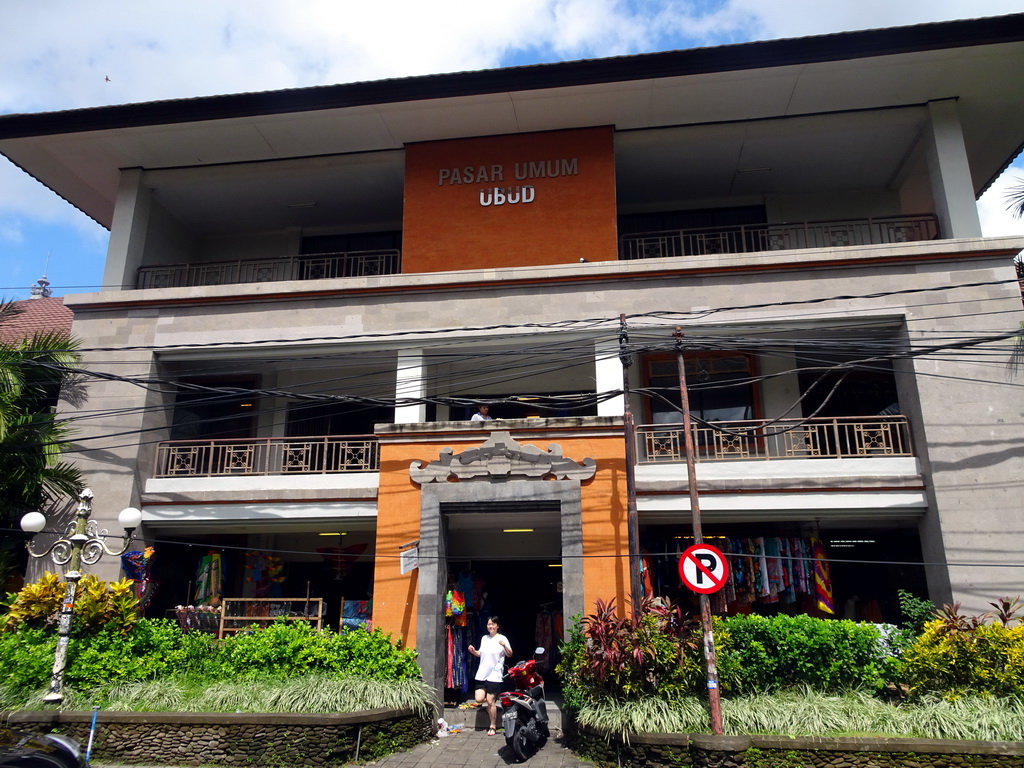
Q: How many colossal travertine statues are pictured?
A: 0